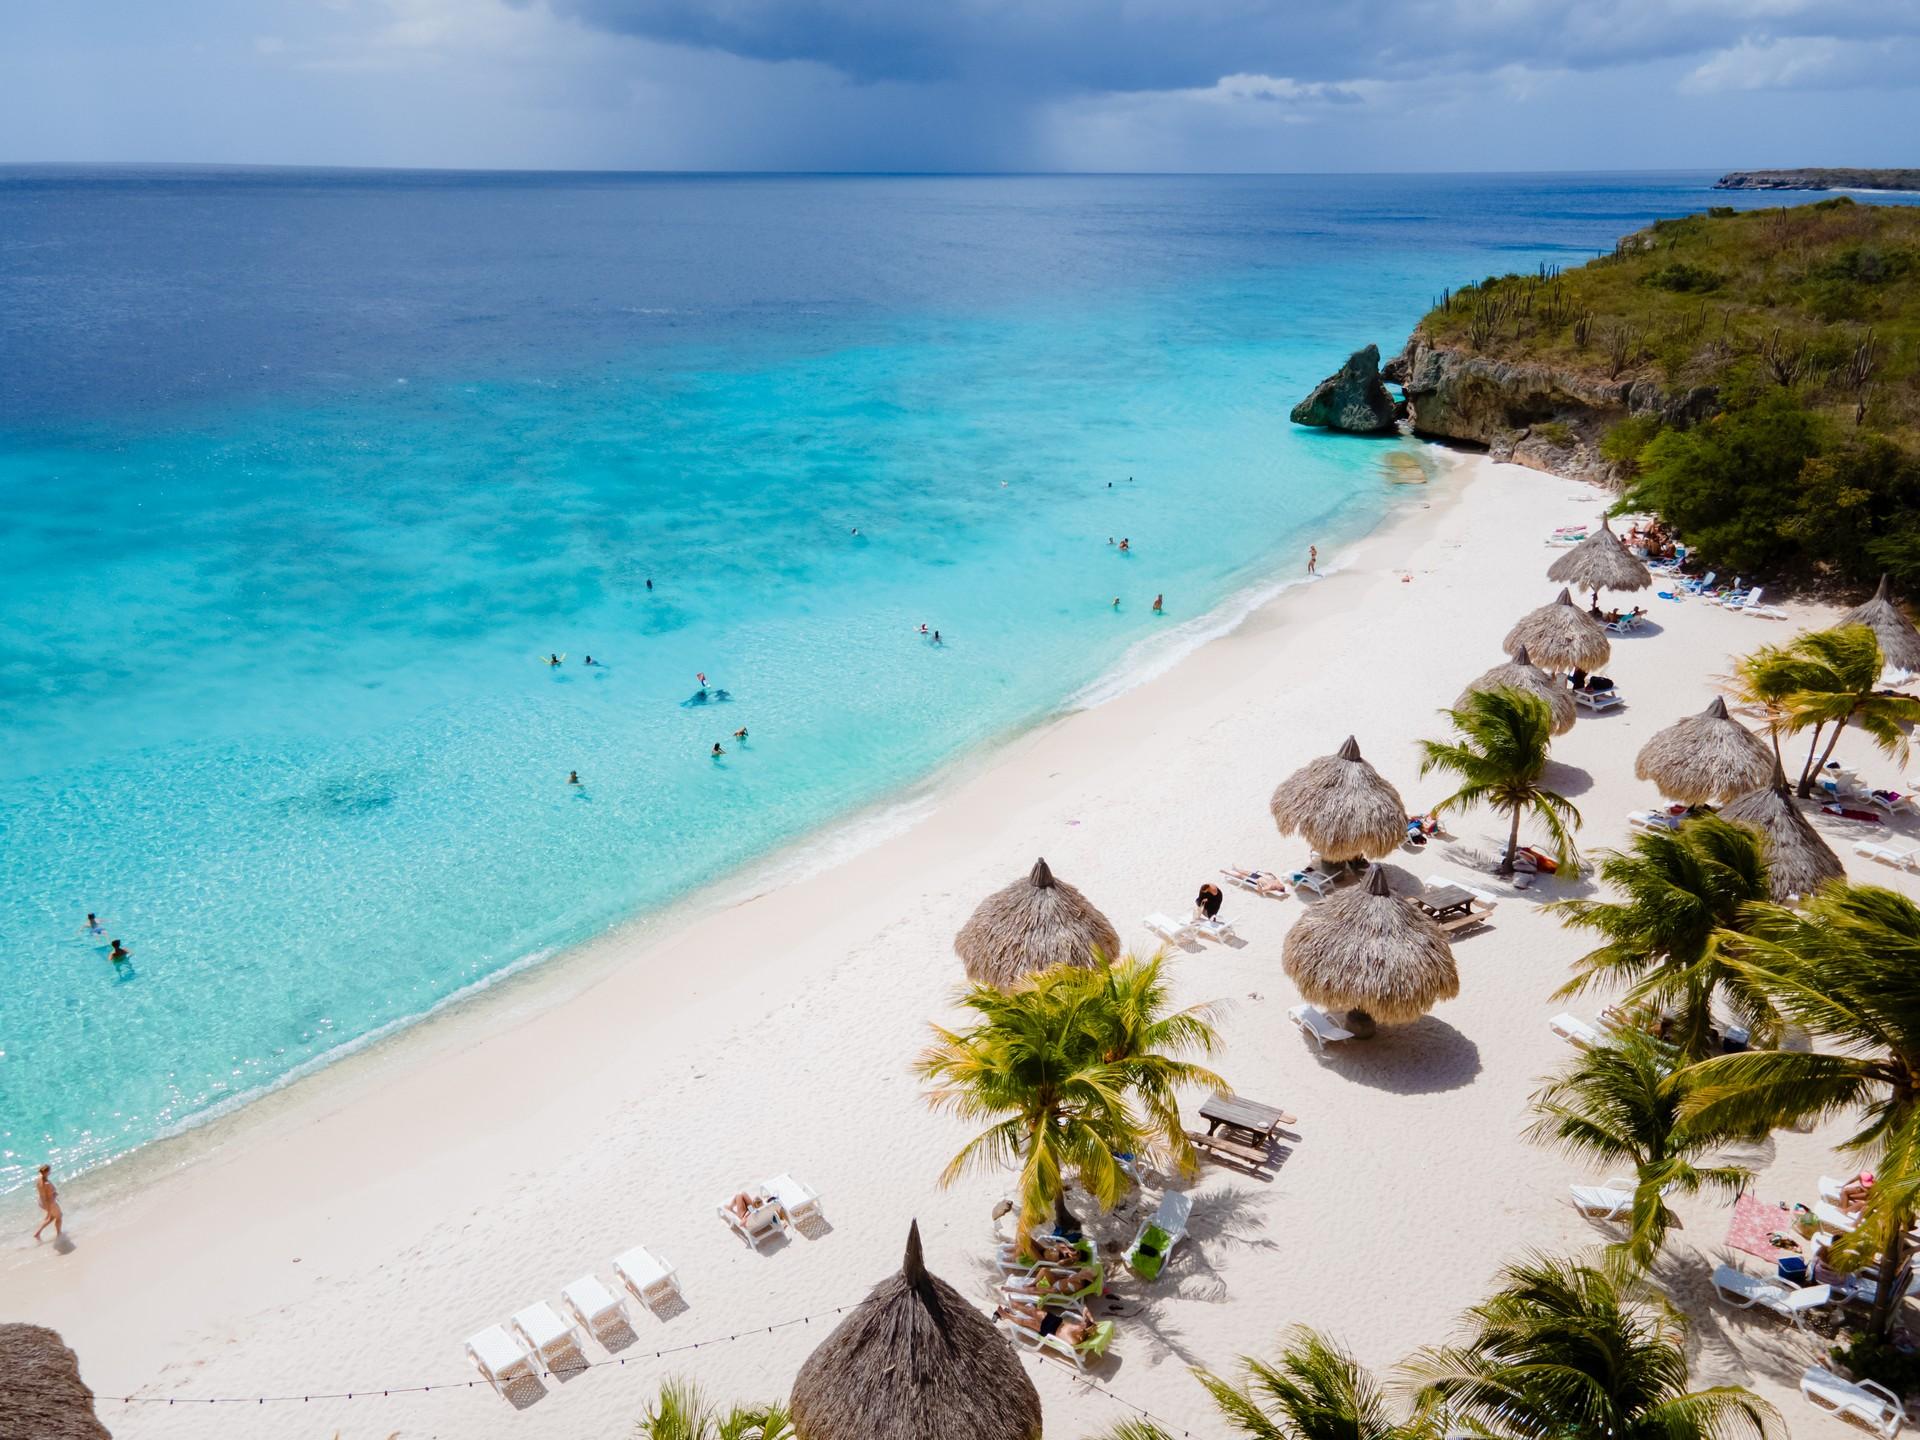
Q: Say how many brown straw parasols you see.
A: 11